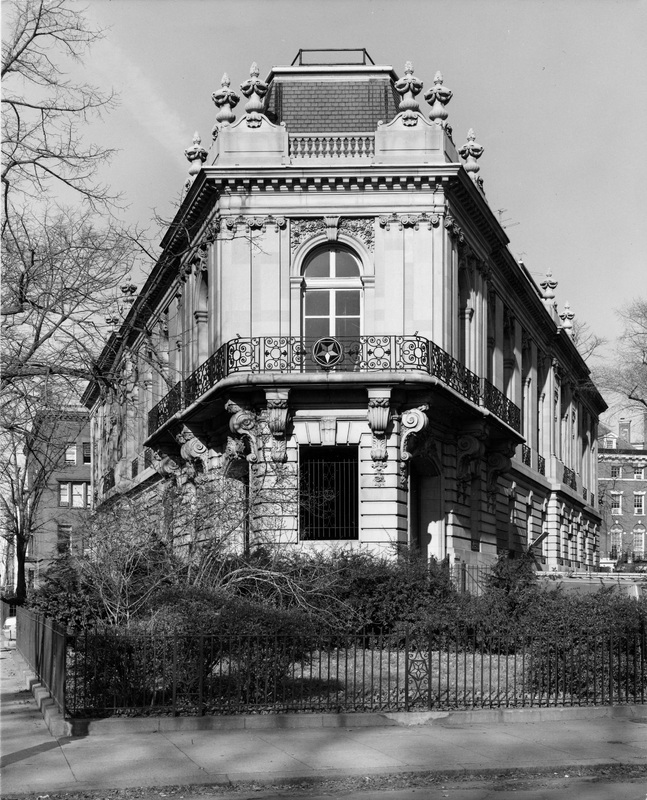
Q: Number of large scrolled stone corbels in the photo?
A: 8